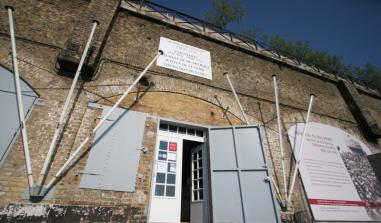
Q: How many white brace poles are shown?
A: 6